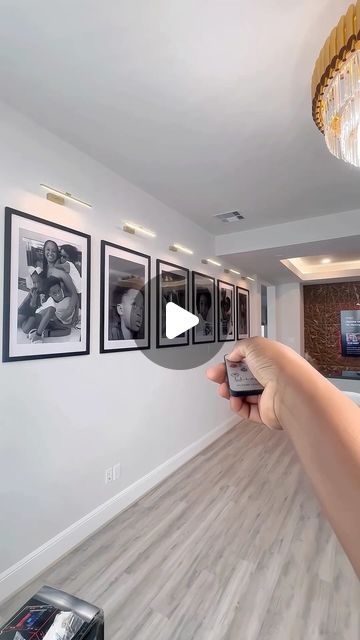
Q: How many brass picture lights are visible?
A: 6